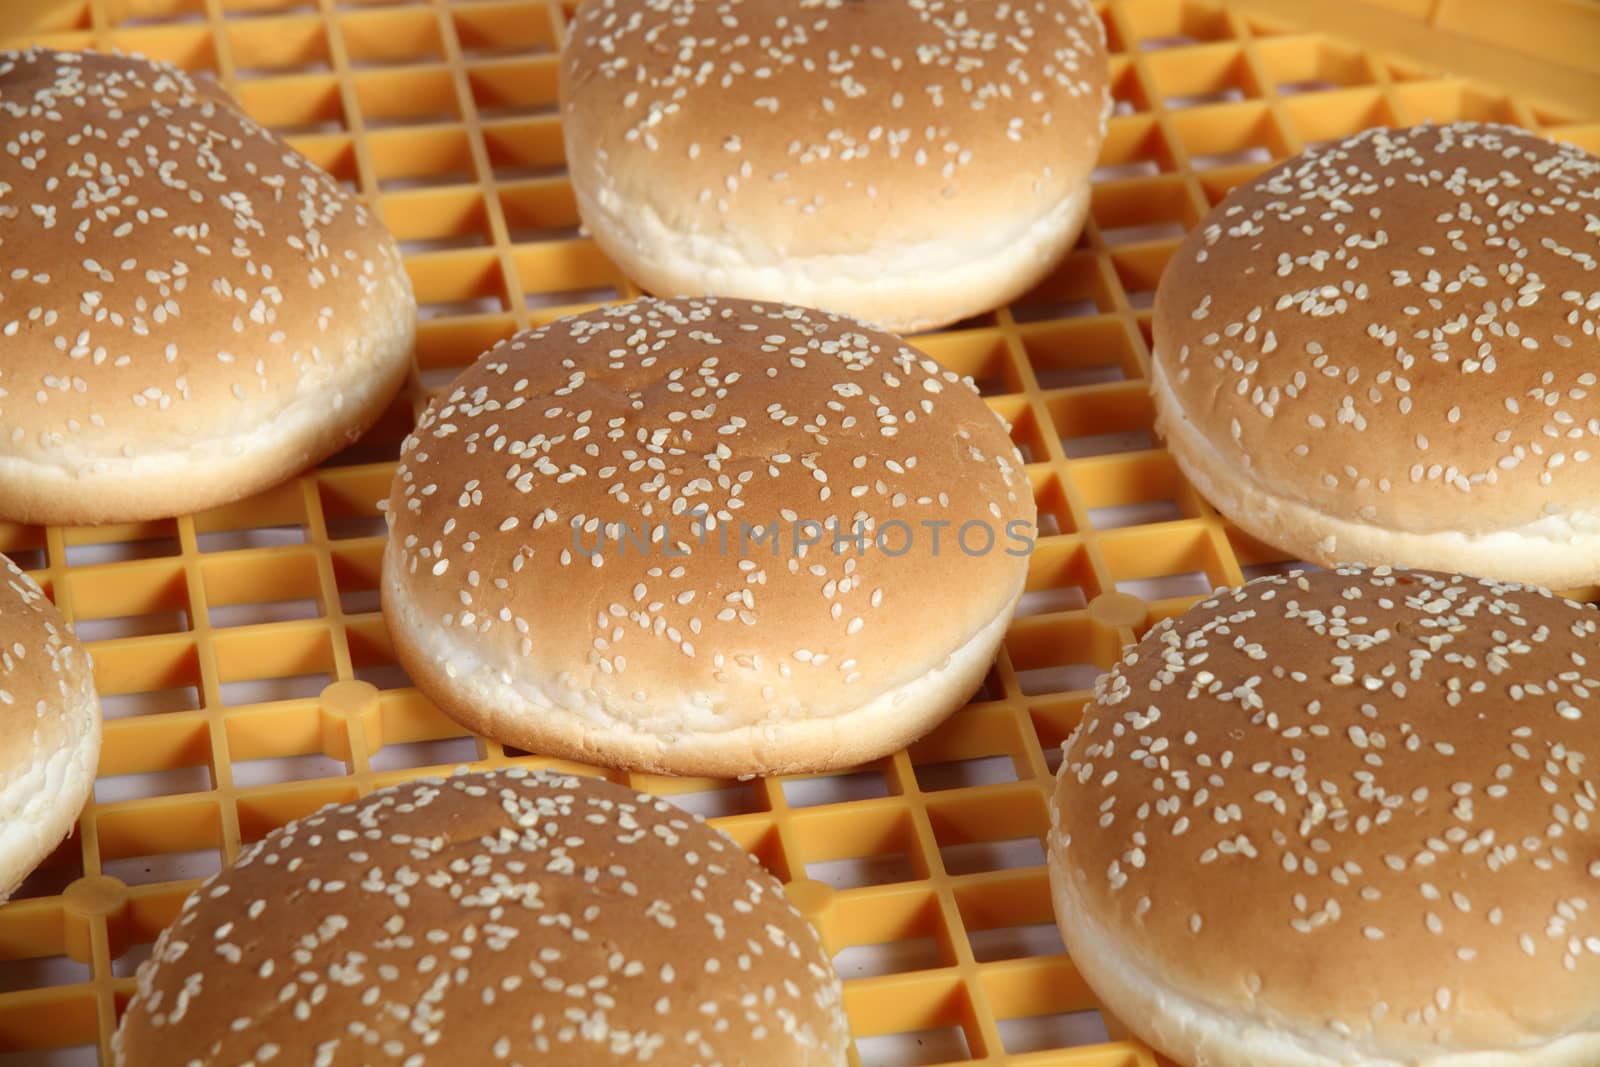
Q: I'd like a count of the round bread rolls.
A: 7